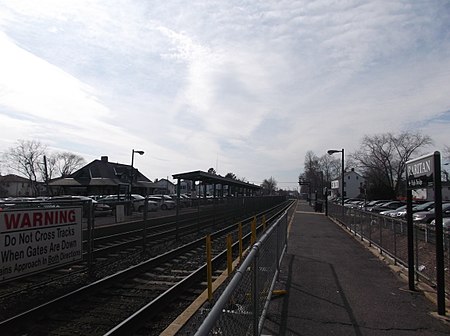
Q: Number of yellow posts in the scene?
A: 5